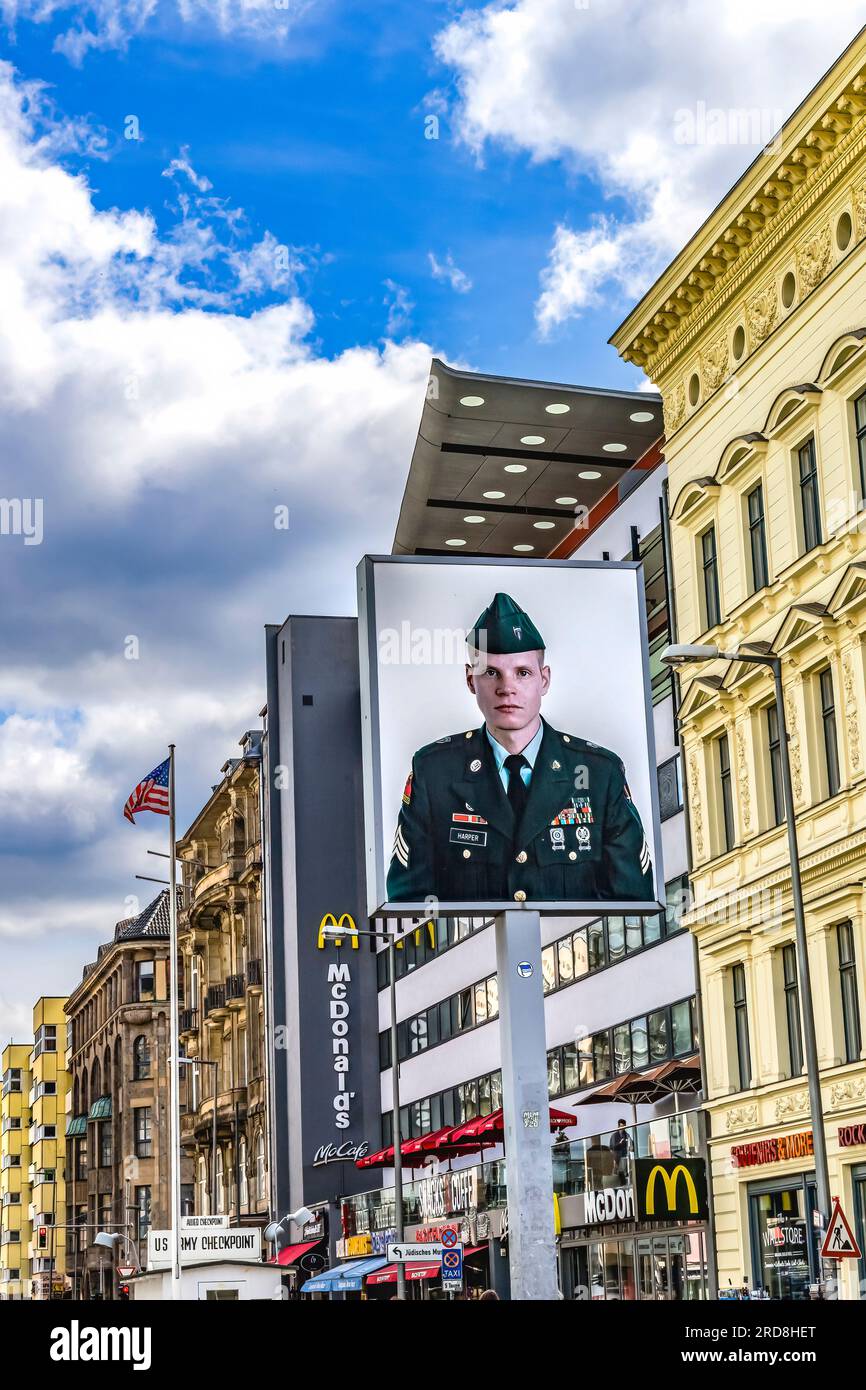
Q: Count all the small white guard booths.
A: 1